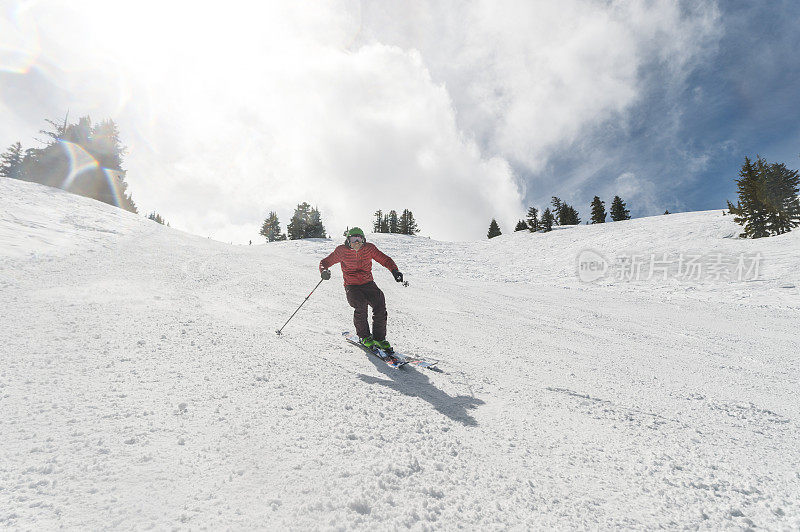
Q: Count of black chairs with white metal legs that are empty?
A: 0